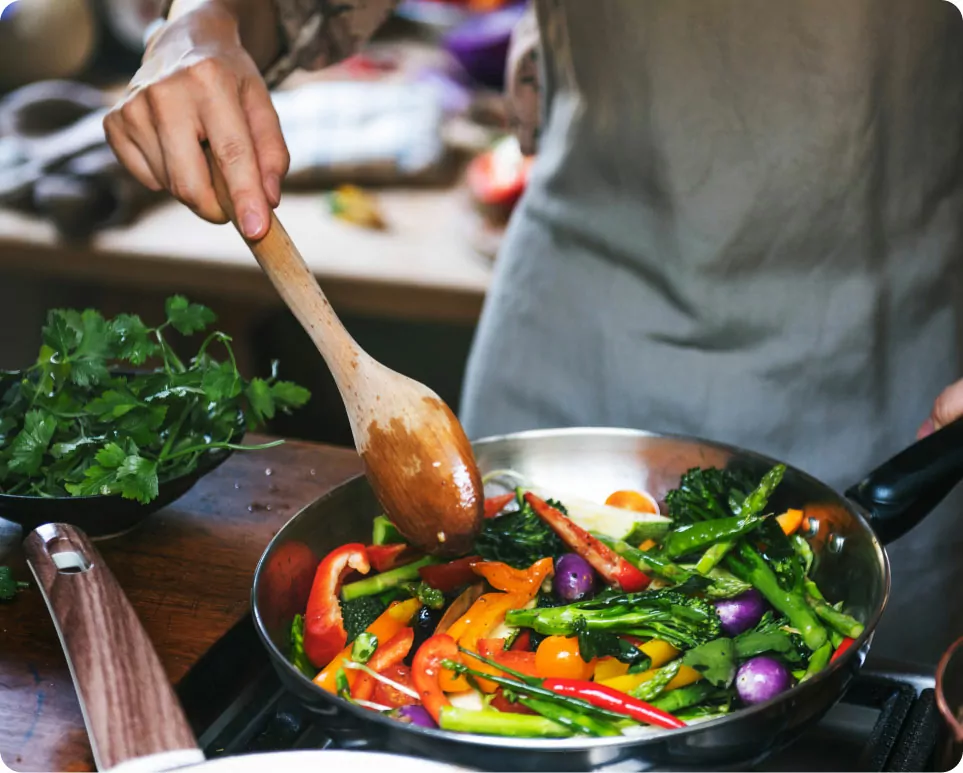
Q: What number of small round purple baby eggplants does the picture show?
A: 4